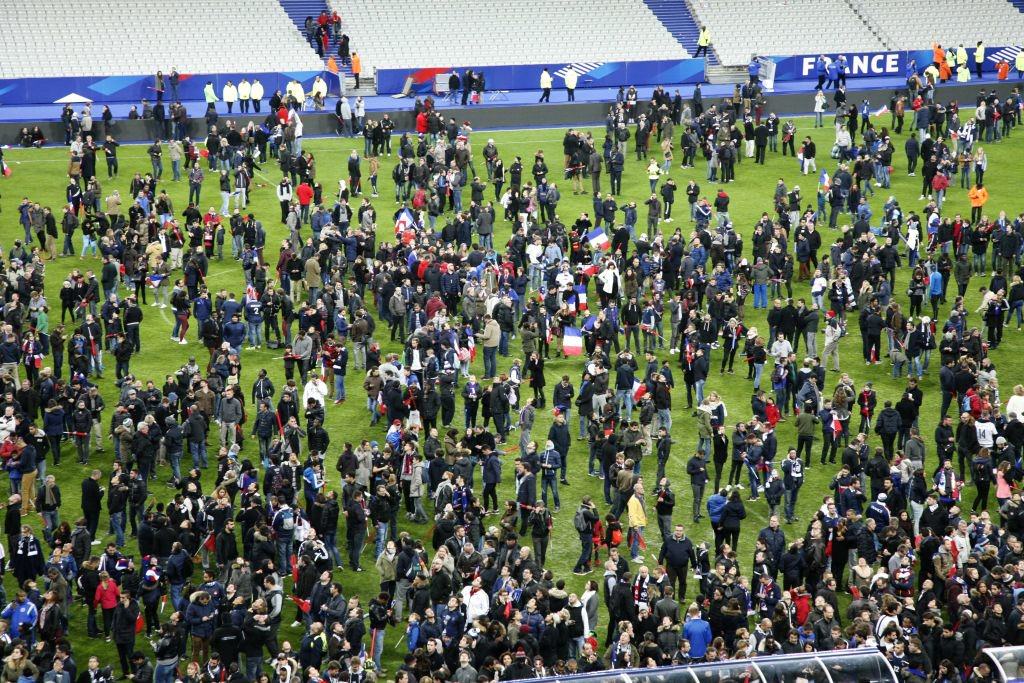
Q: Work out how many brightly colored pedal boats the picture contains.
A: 0